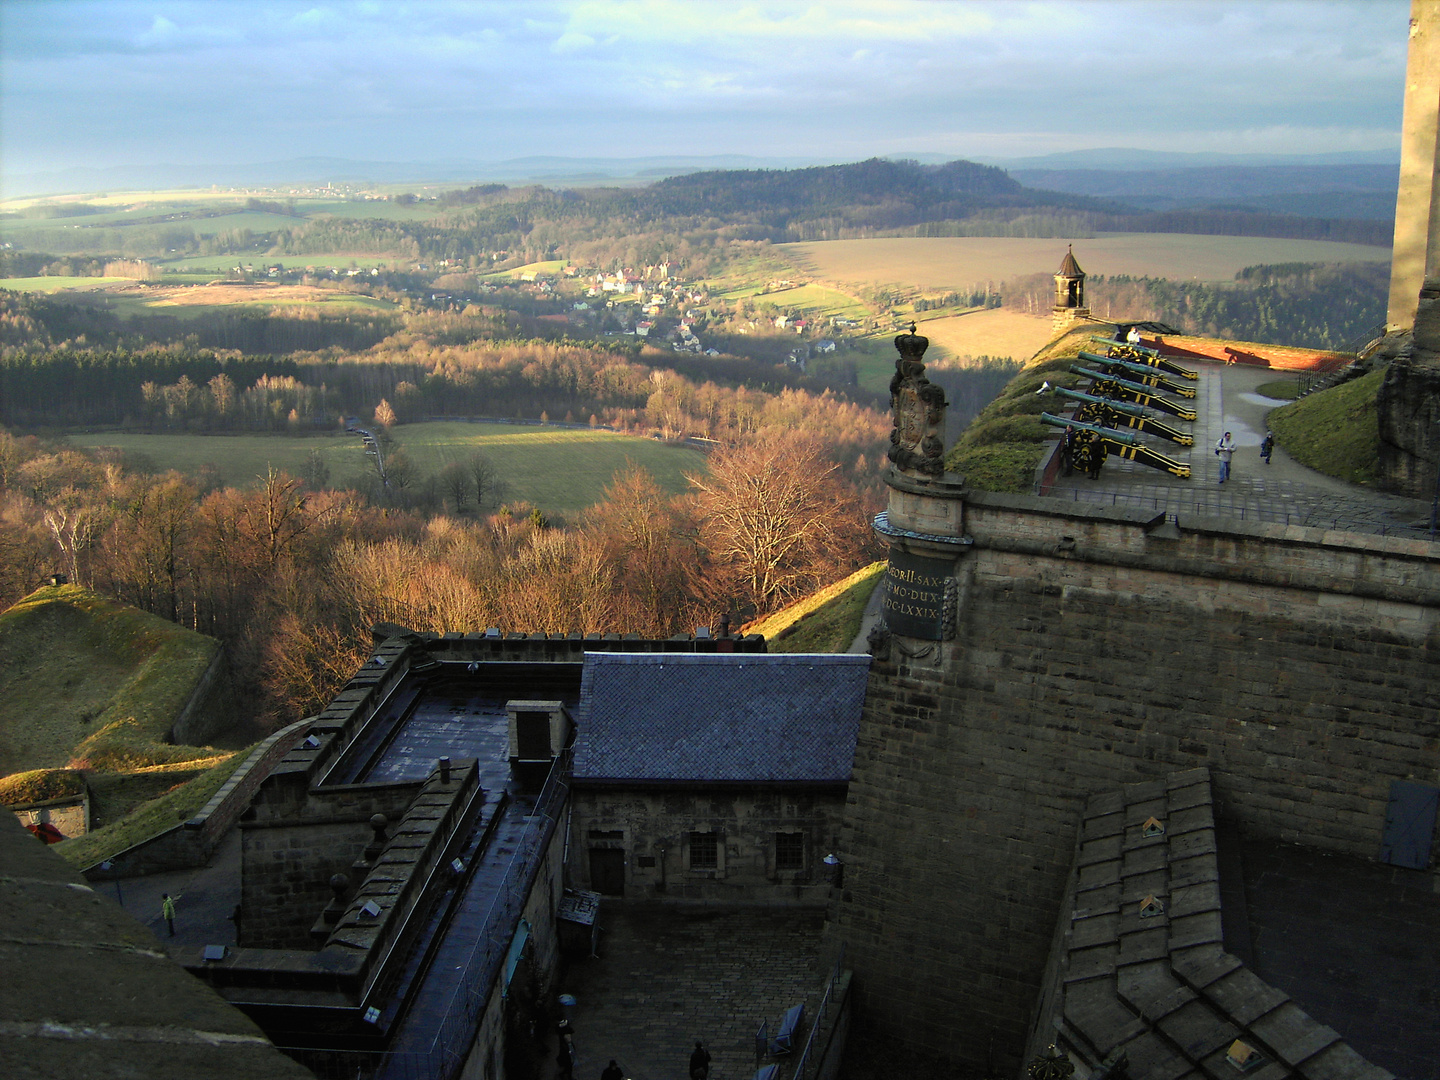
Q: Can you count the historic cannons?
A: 5